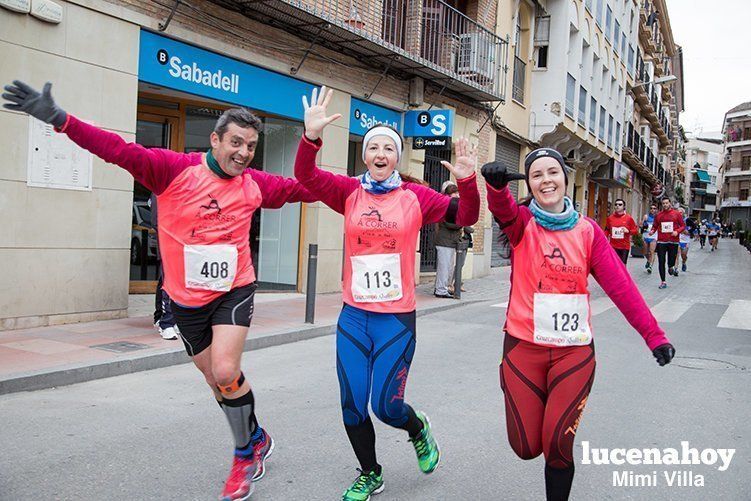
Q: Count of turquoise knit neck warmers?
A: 1